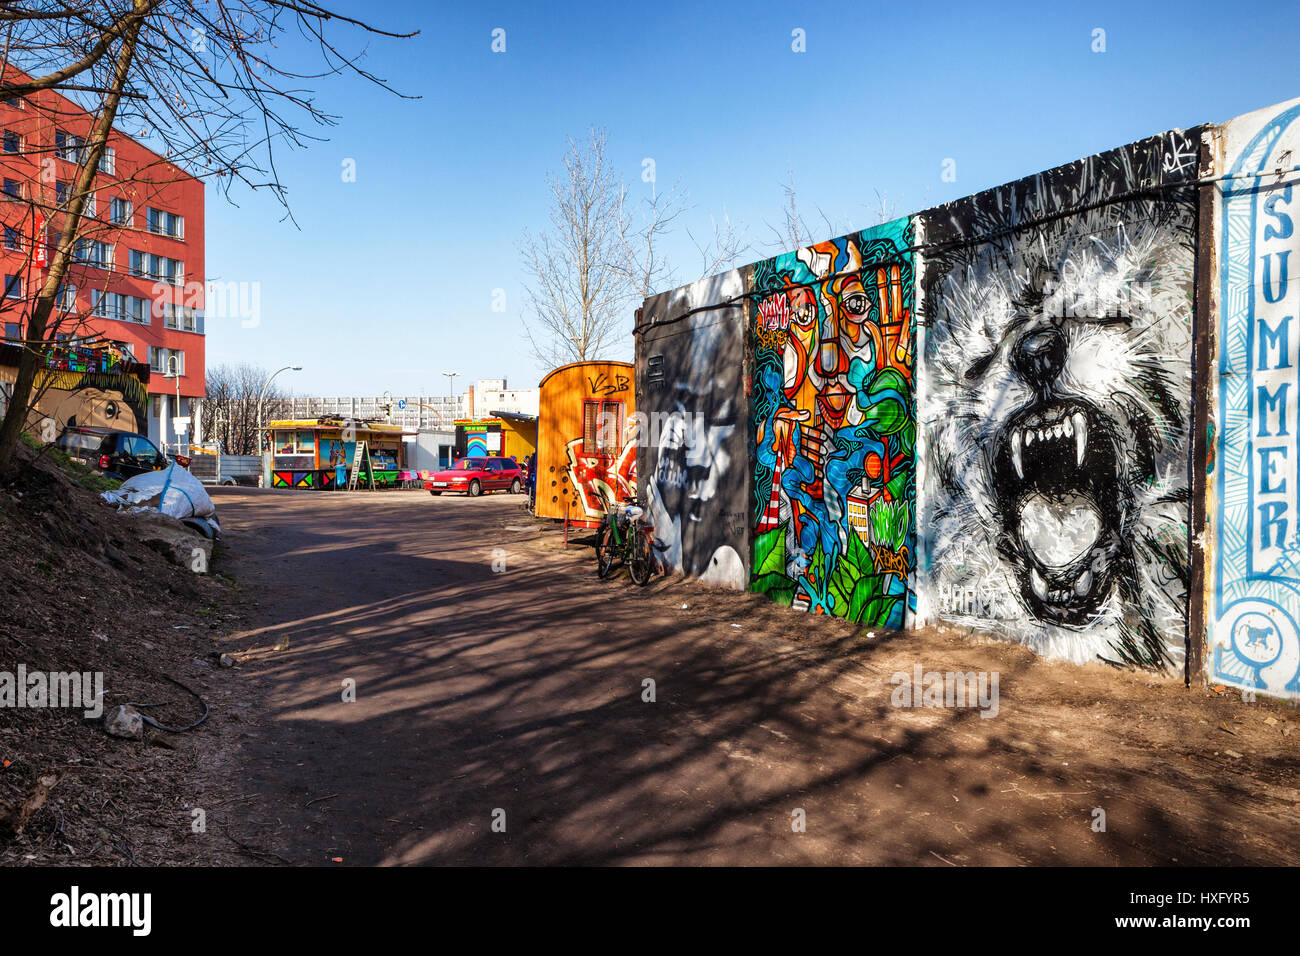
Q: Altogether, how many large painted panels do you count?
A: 4